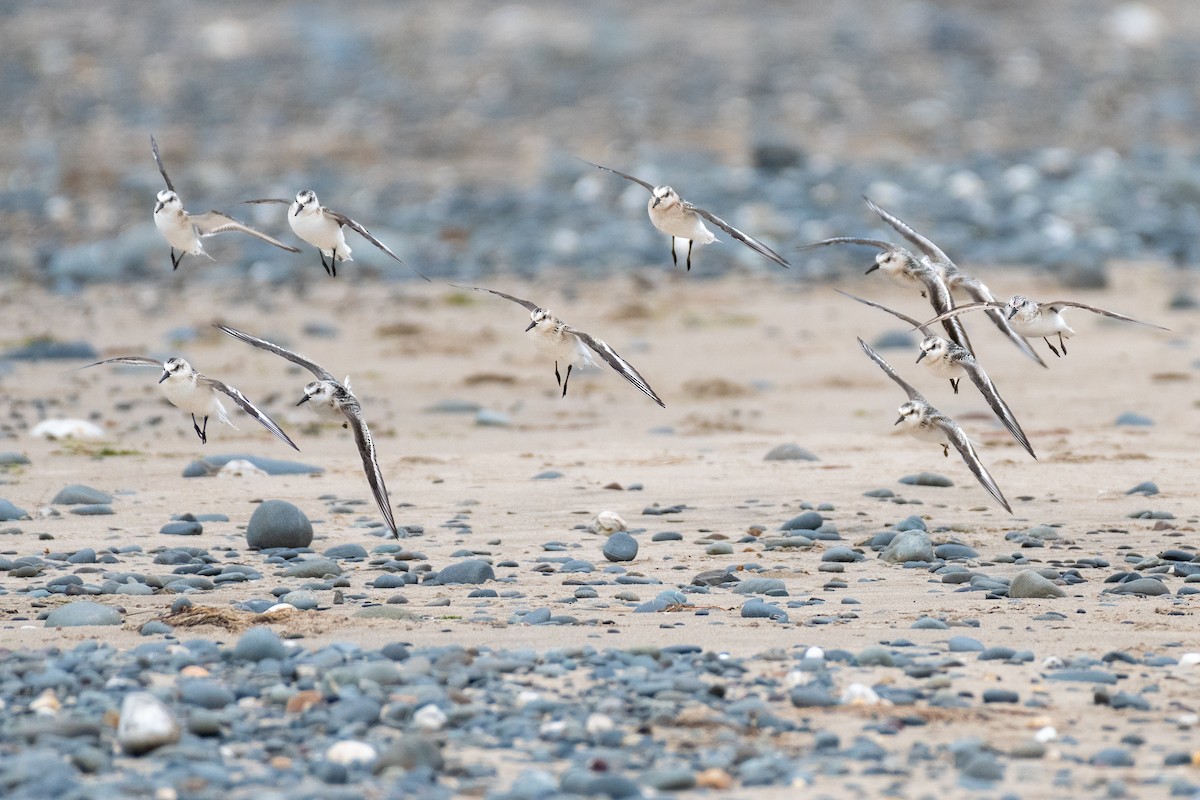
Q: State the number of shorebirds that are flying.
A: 11